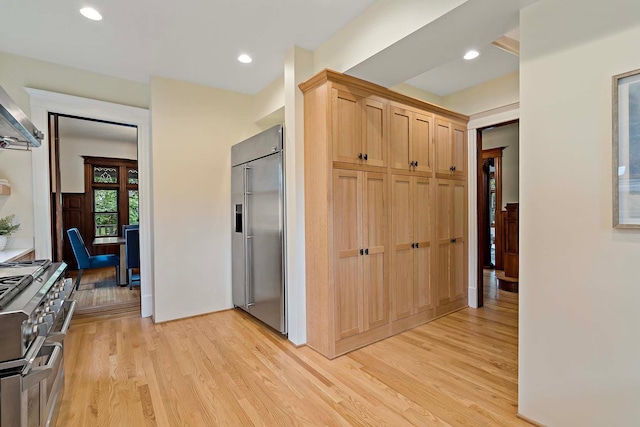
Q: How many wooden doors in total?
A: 12